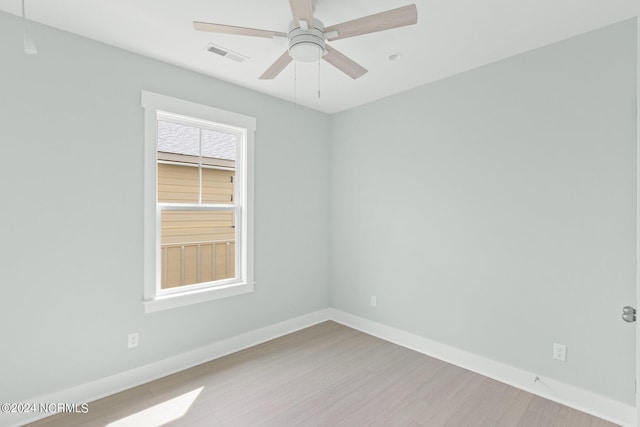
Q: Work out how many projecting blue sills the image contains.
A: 0